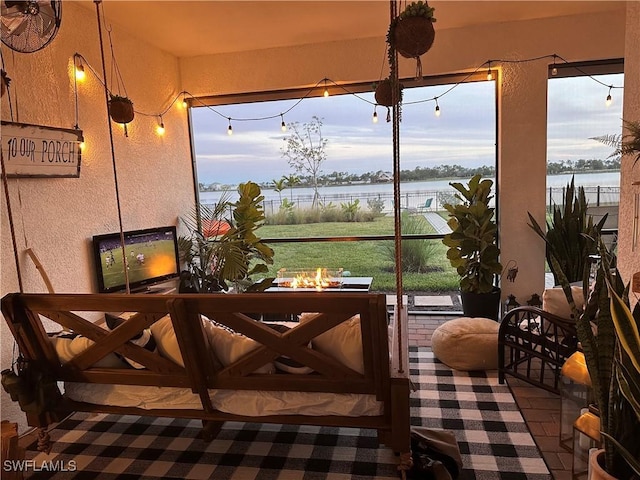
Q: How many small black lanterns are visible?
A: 2